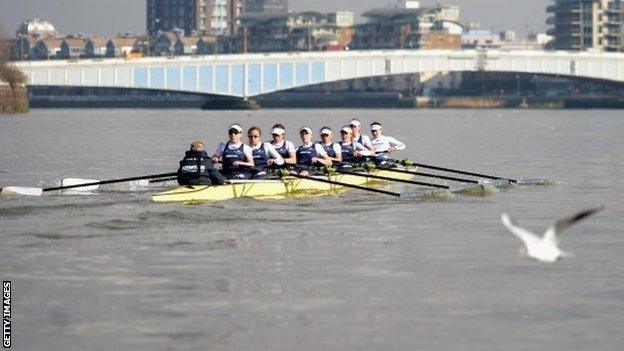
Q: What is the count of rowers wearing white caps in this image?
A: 7